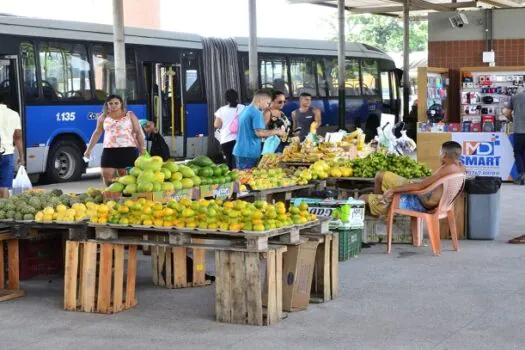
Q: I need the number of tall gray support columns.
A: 4